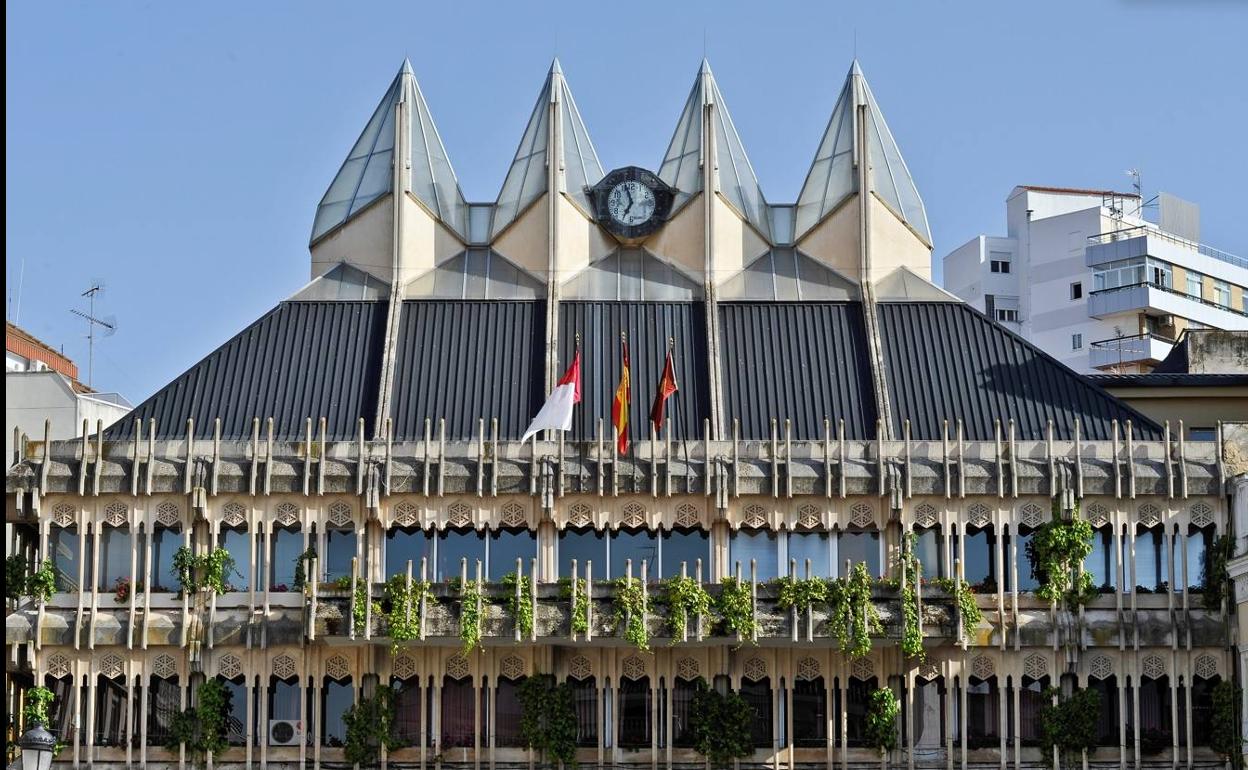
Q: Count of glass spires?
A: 4